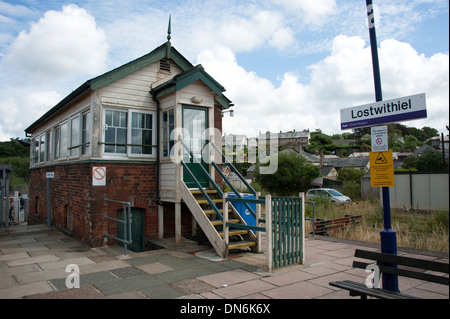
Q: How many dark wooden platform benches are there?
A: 1